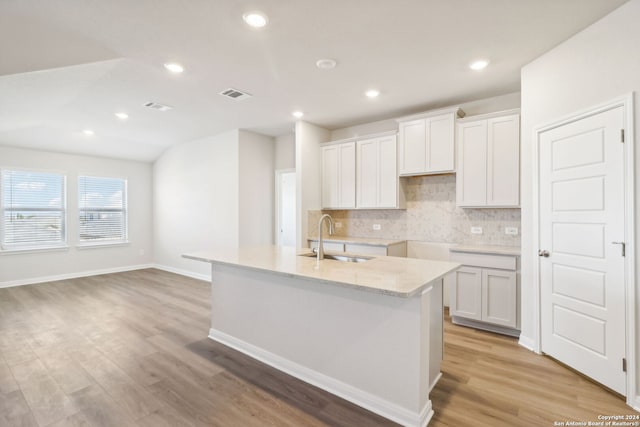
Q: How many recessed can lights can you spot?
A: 7